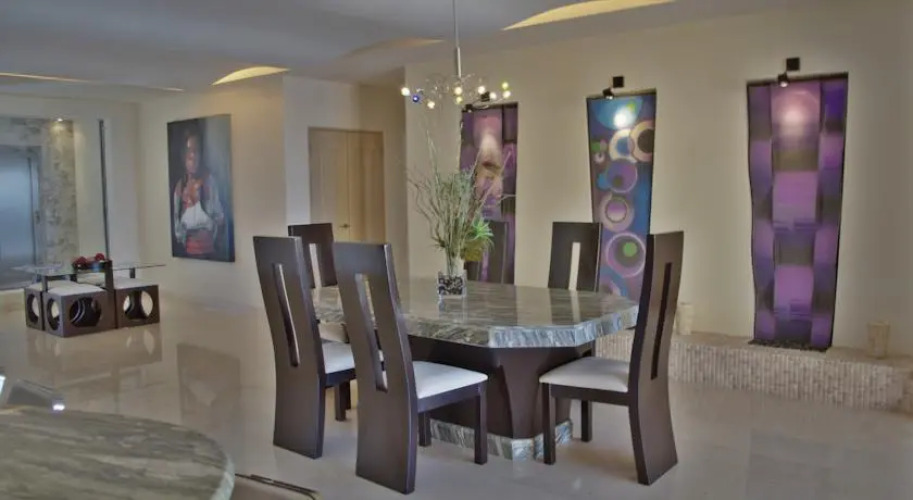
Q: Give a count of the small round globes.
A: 9